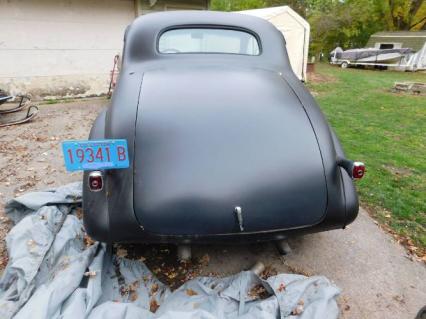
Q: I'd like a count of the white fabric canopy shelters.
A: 1